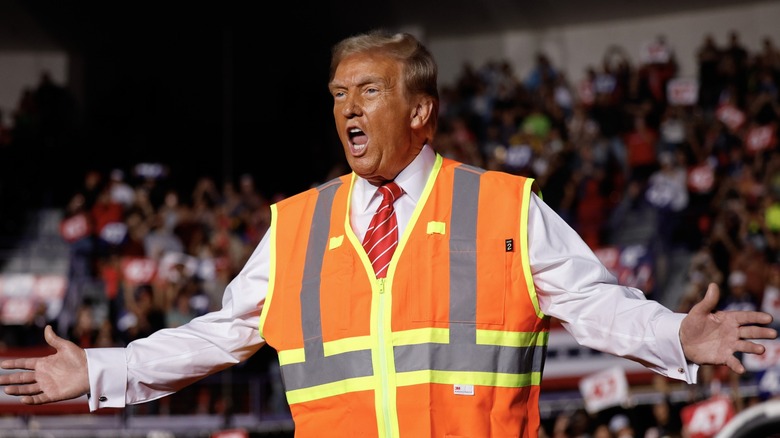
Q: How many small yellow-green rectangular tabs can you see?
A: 2